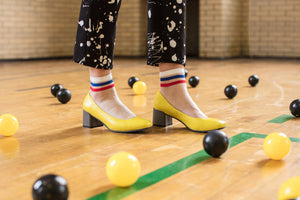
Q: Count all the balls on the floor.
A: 15